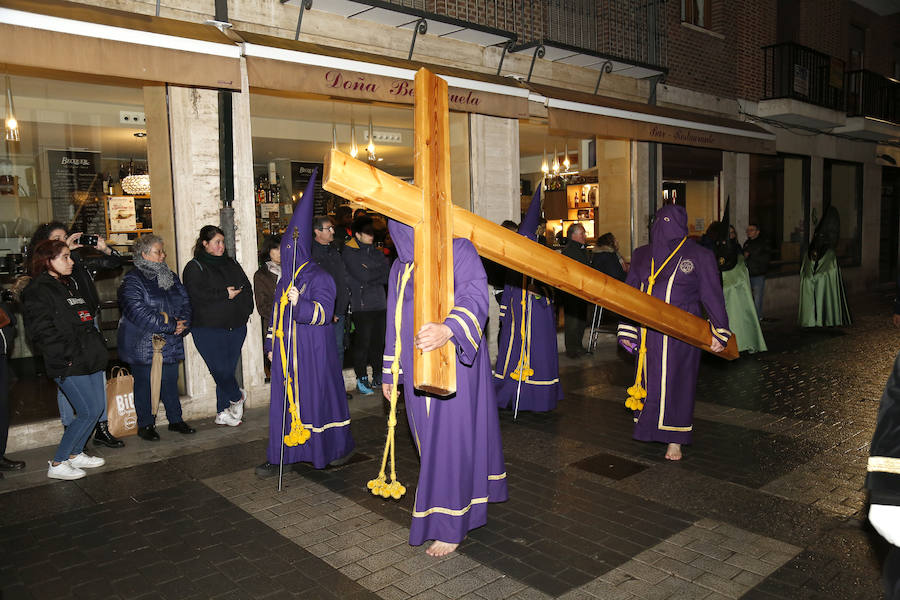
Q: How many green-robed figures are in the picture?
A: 2